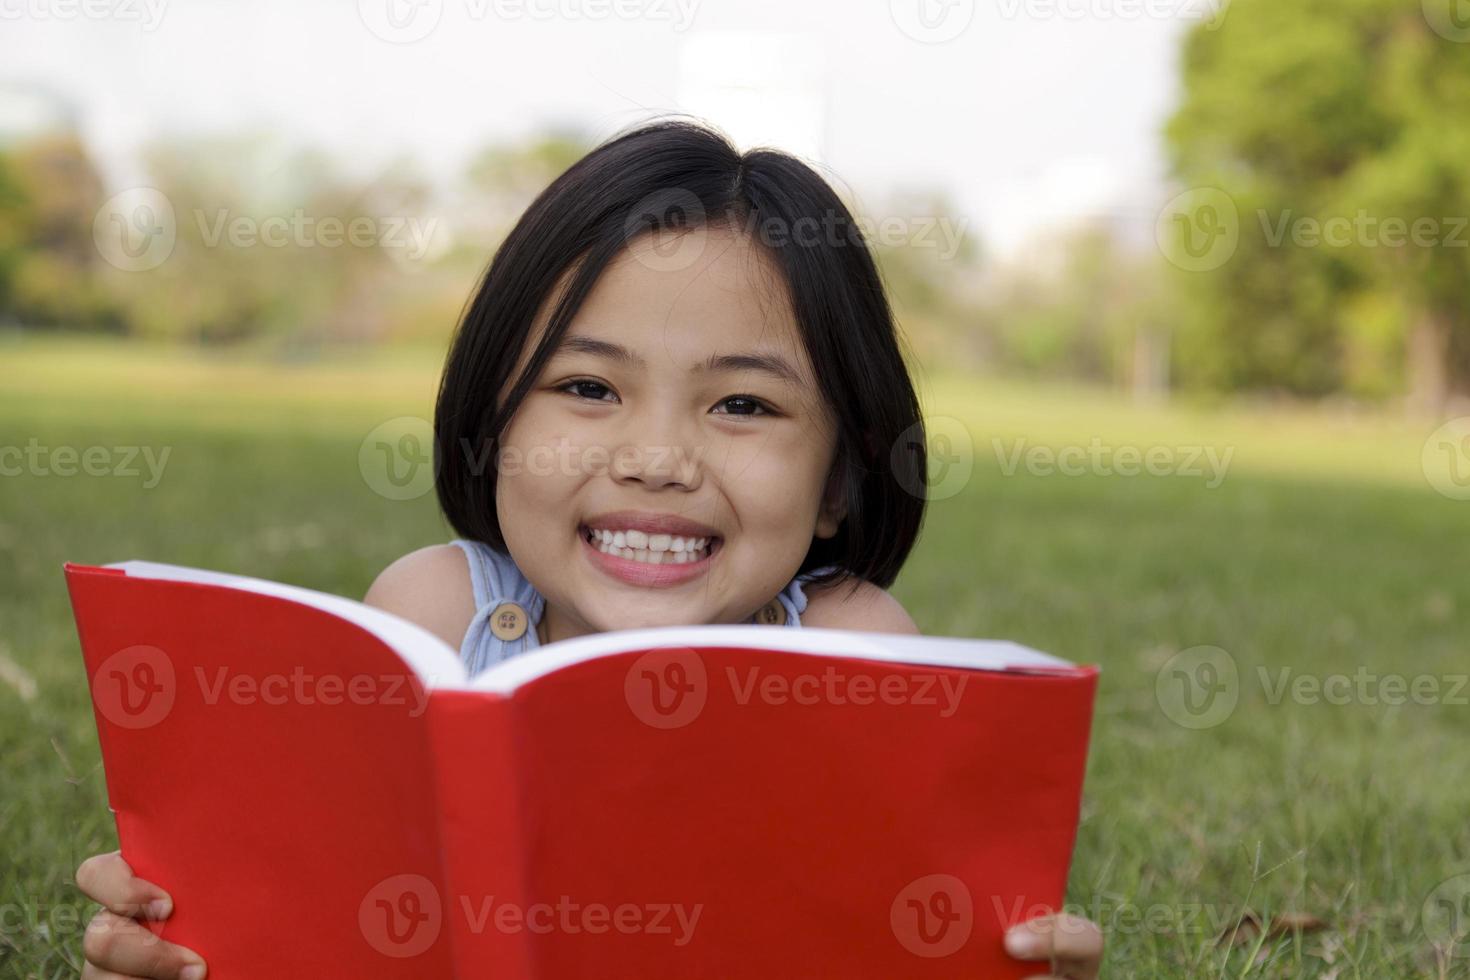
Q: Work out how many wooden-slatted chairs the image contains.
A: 0